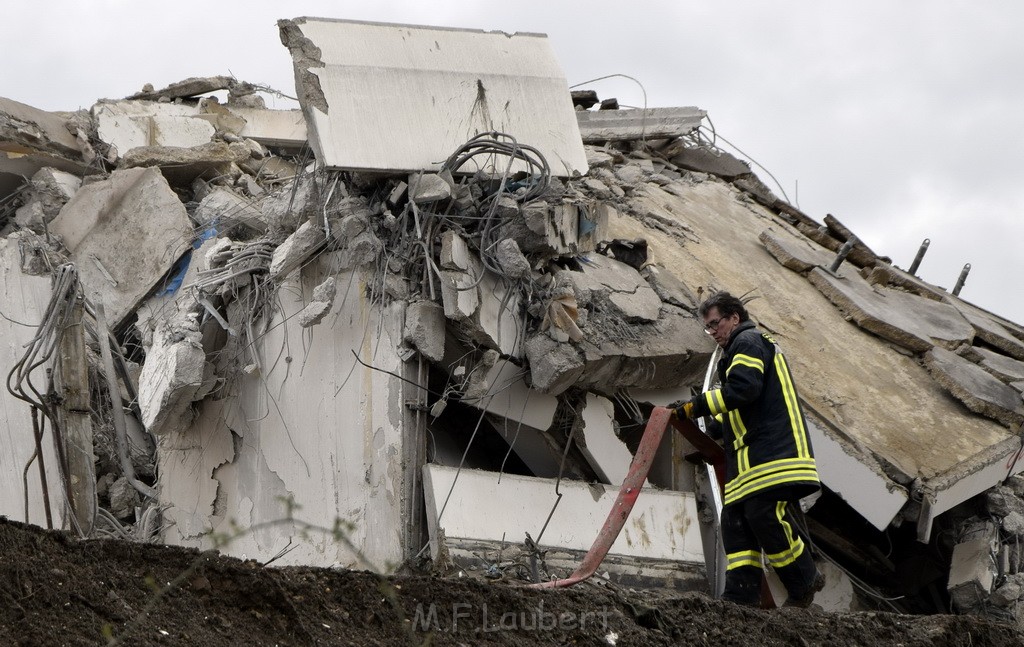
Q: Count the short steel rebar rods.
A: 3